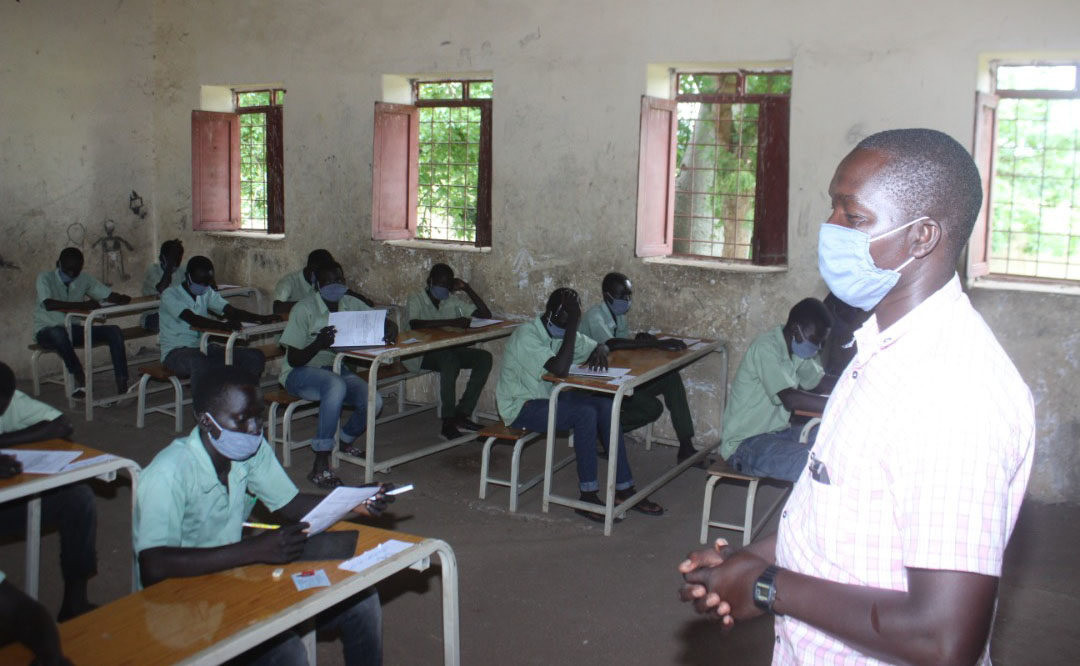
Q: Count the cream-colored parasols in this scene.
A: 0